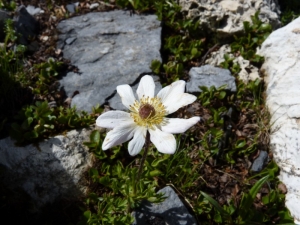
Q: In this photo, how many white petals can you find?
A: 9